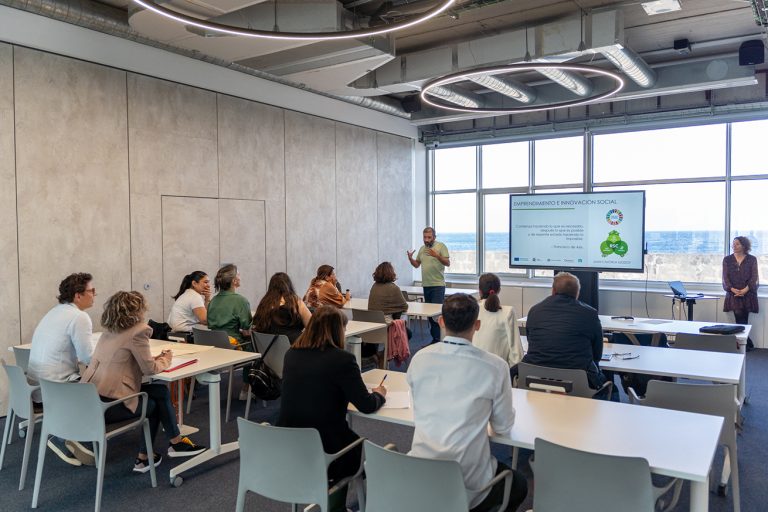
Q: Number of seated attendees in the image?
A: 11